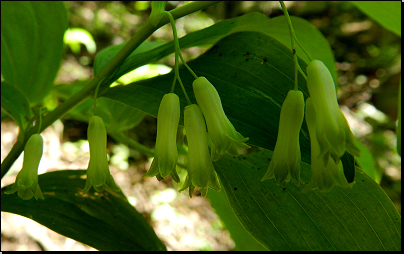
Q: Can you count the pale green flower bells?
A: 8